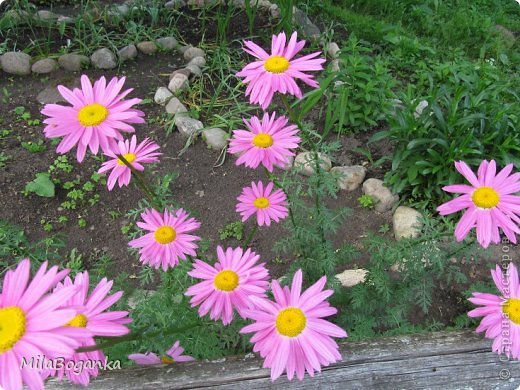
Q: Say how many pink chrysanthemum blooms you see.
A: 13